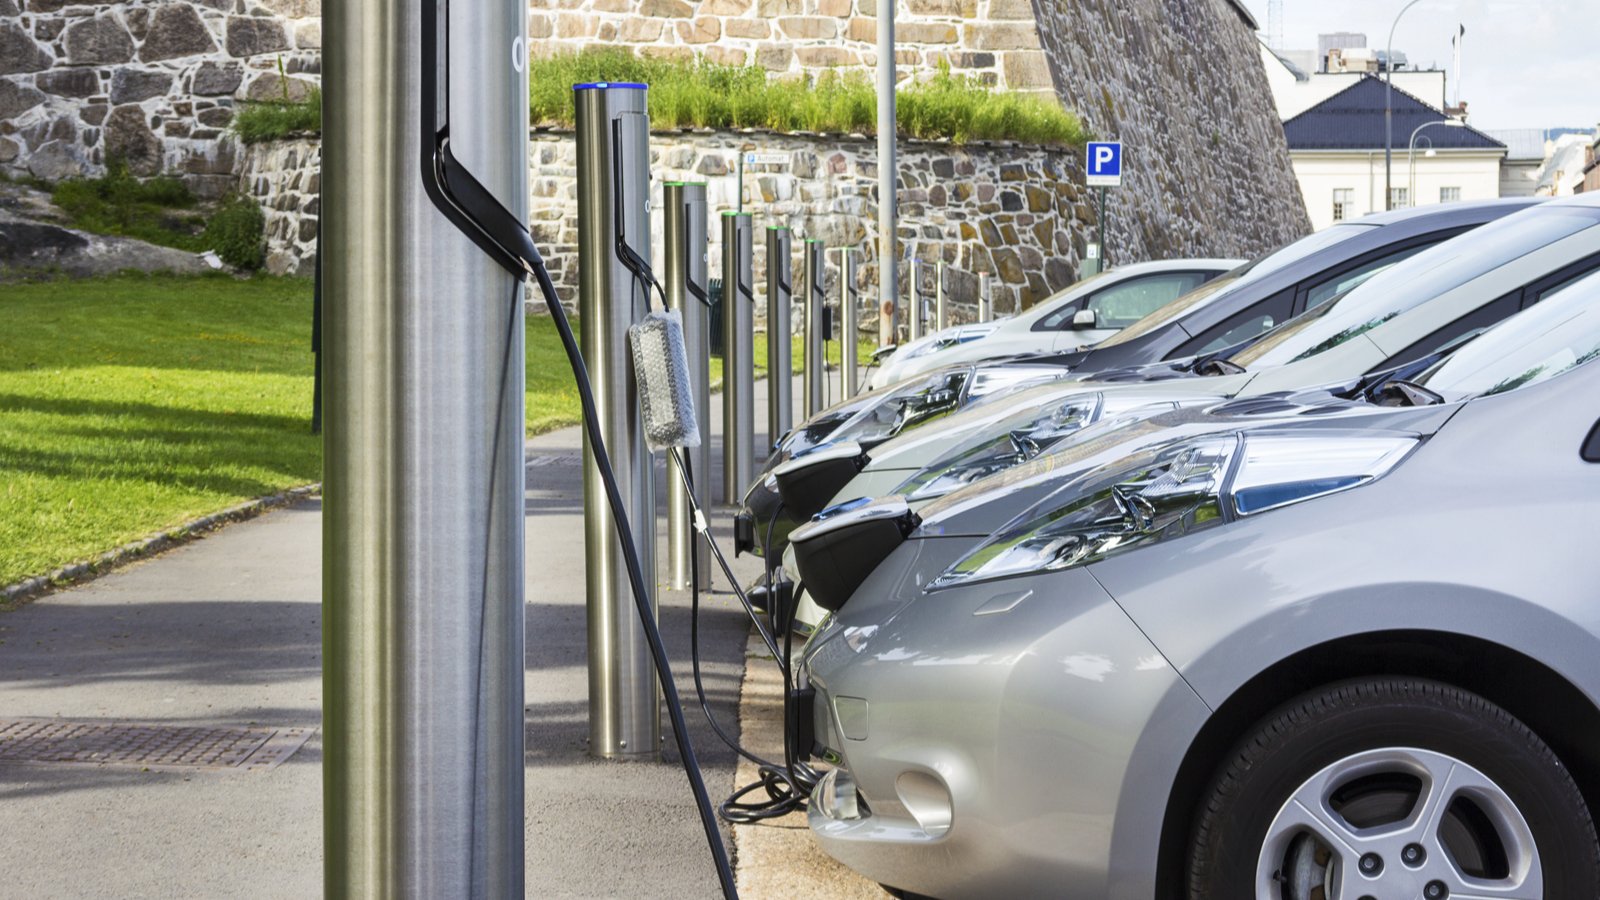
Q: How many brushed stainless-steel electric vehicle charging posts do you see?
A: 10